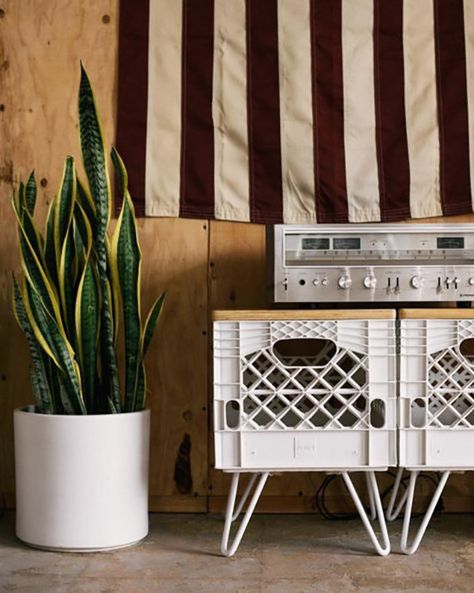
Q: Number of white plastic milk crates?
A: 2